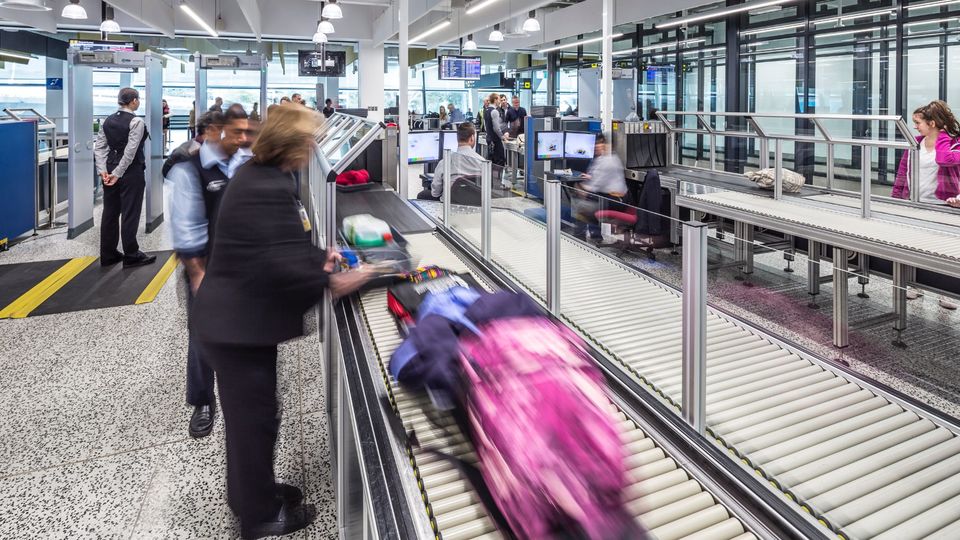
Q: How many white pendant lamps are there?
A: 8